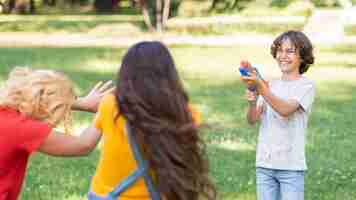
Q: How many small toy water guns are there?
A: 1